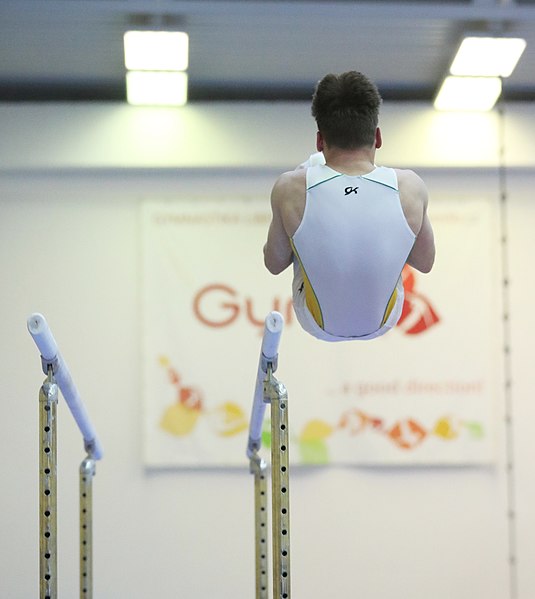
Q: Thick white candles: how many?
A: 0